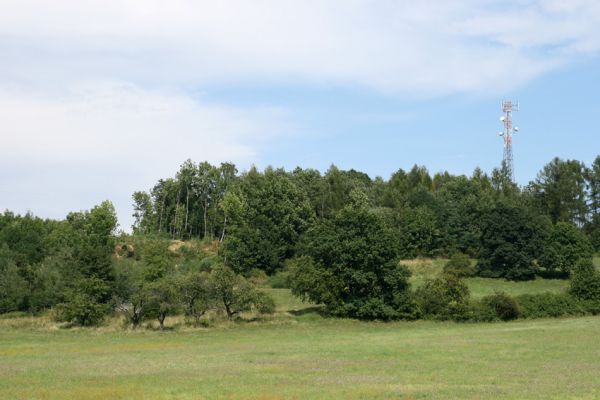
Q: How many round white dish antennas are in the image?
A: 3